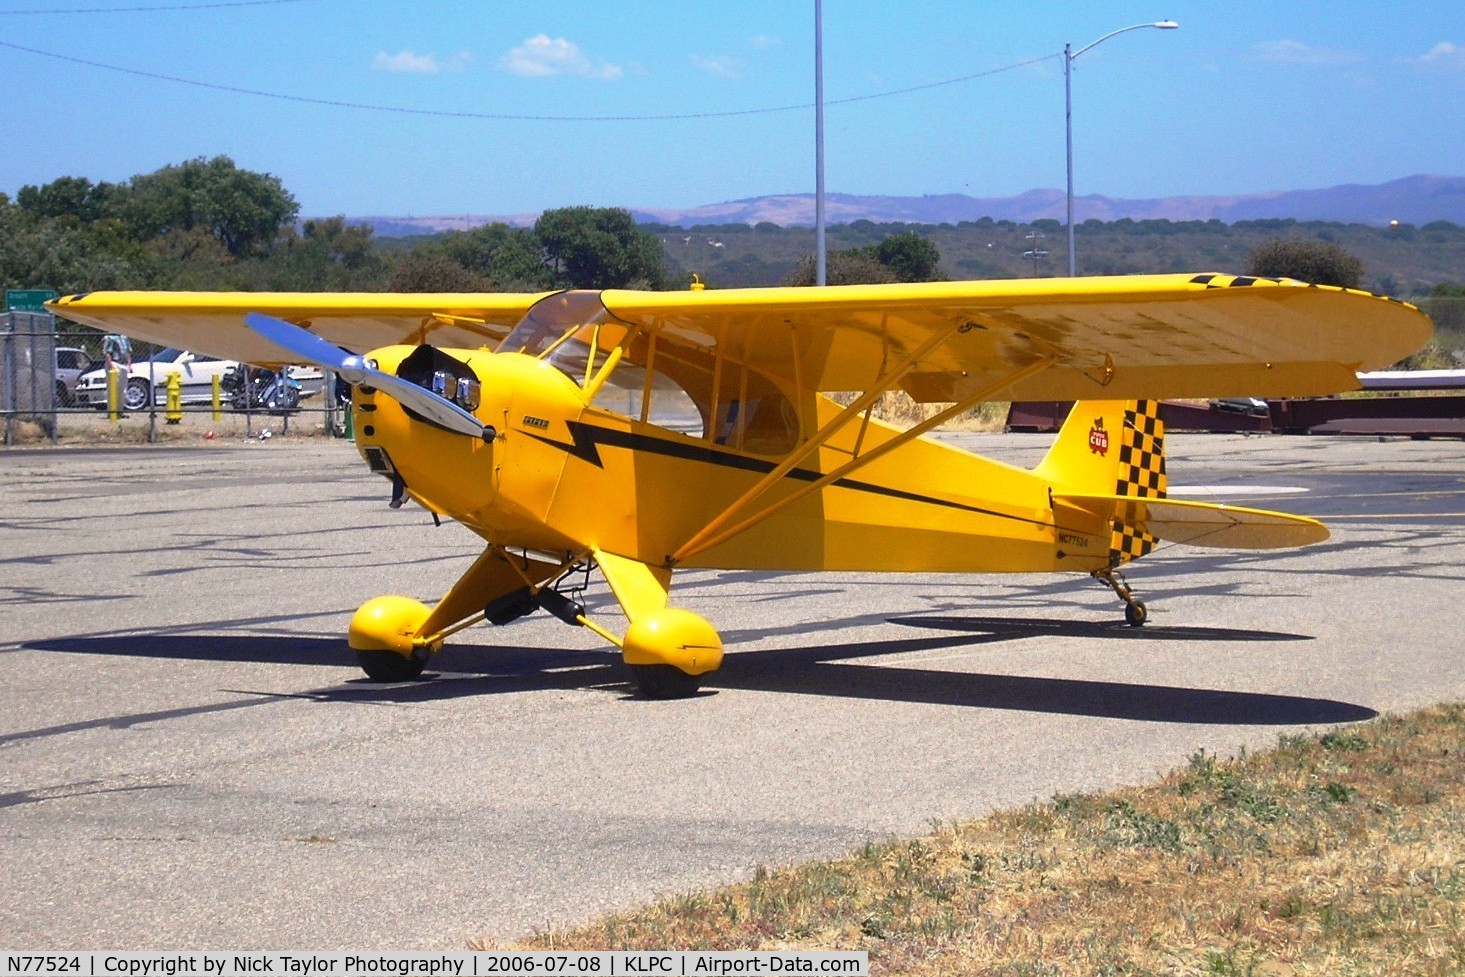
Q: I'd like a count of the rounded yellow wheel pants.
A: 2